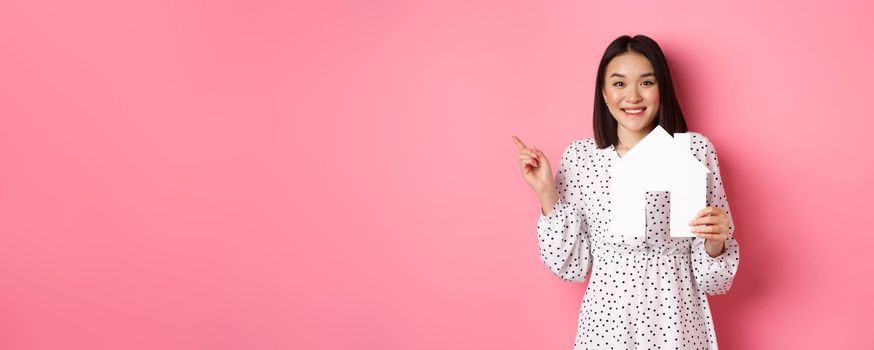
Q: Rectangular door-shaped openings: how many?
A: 1